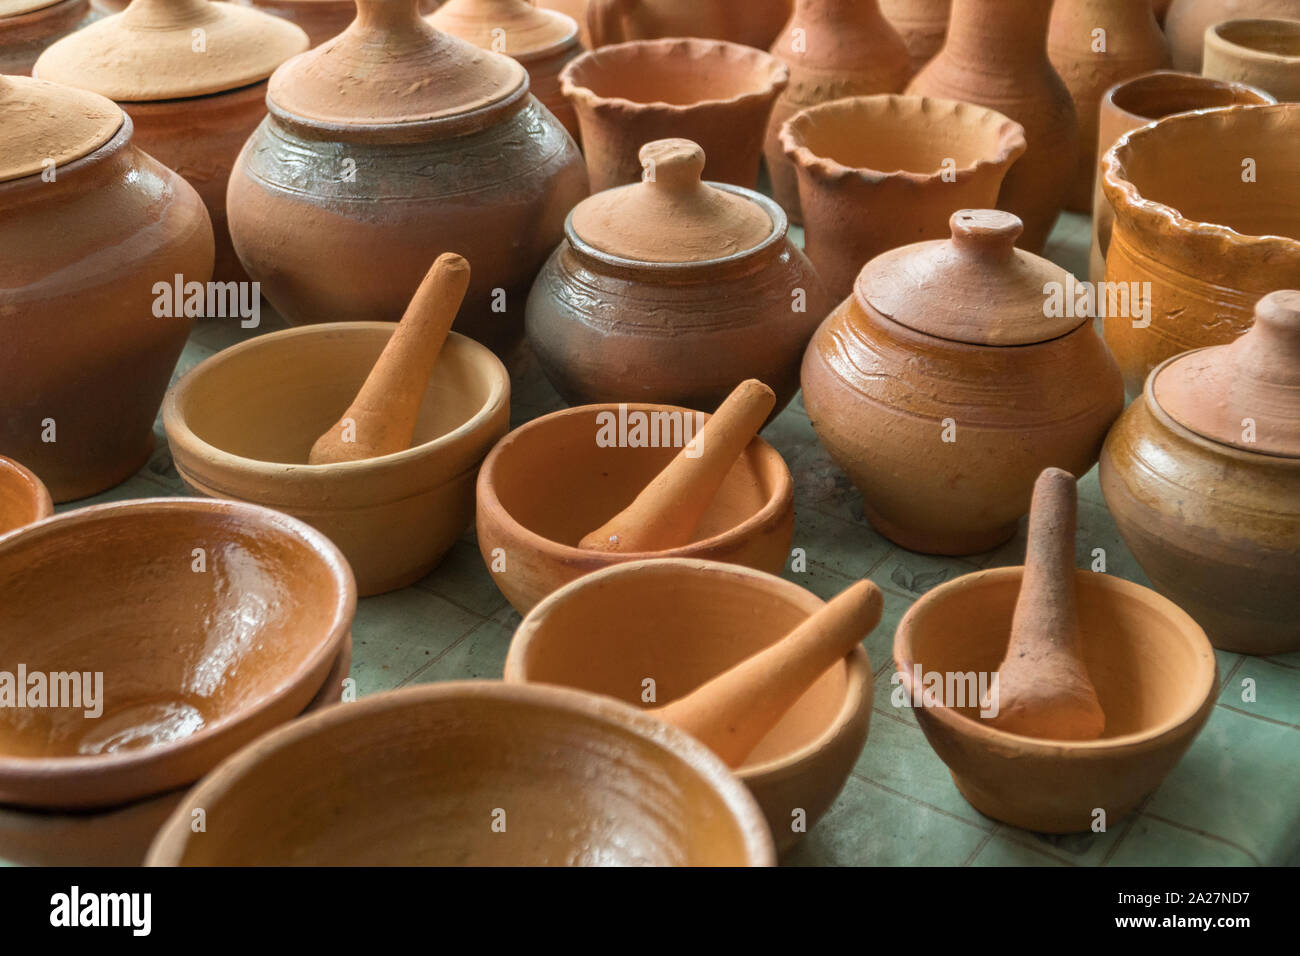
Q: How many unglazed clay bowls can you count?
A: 4